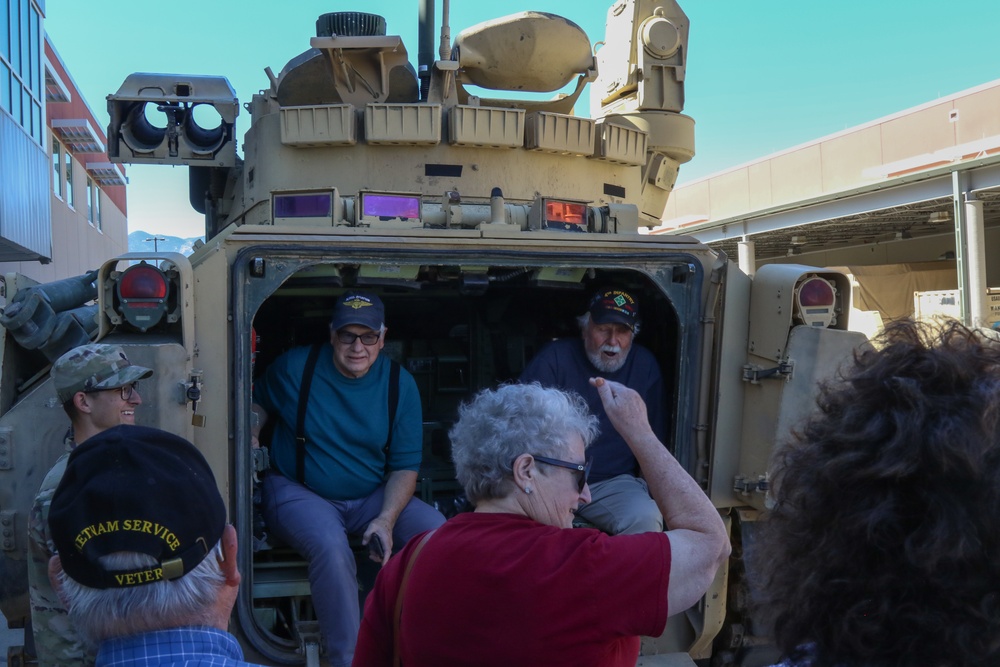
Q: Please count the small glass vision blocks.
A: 3